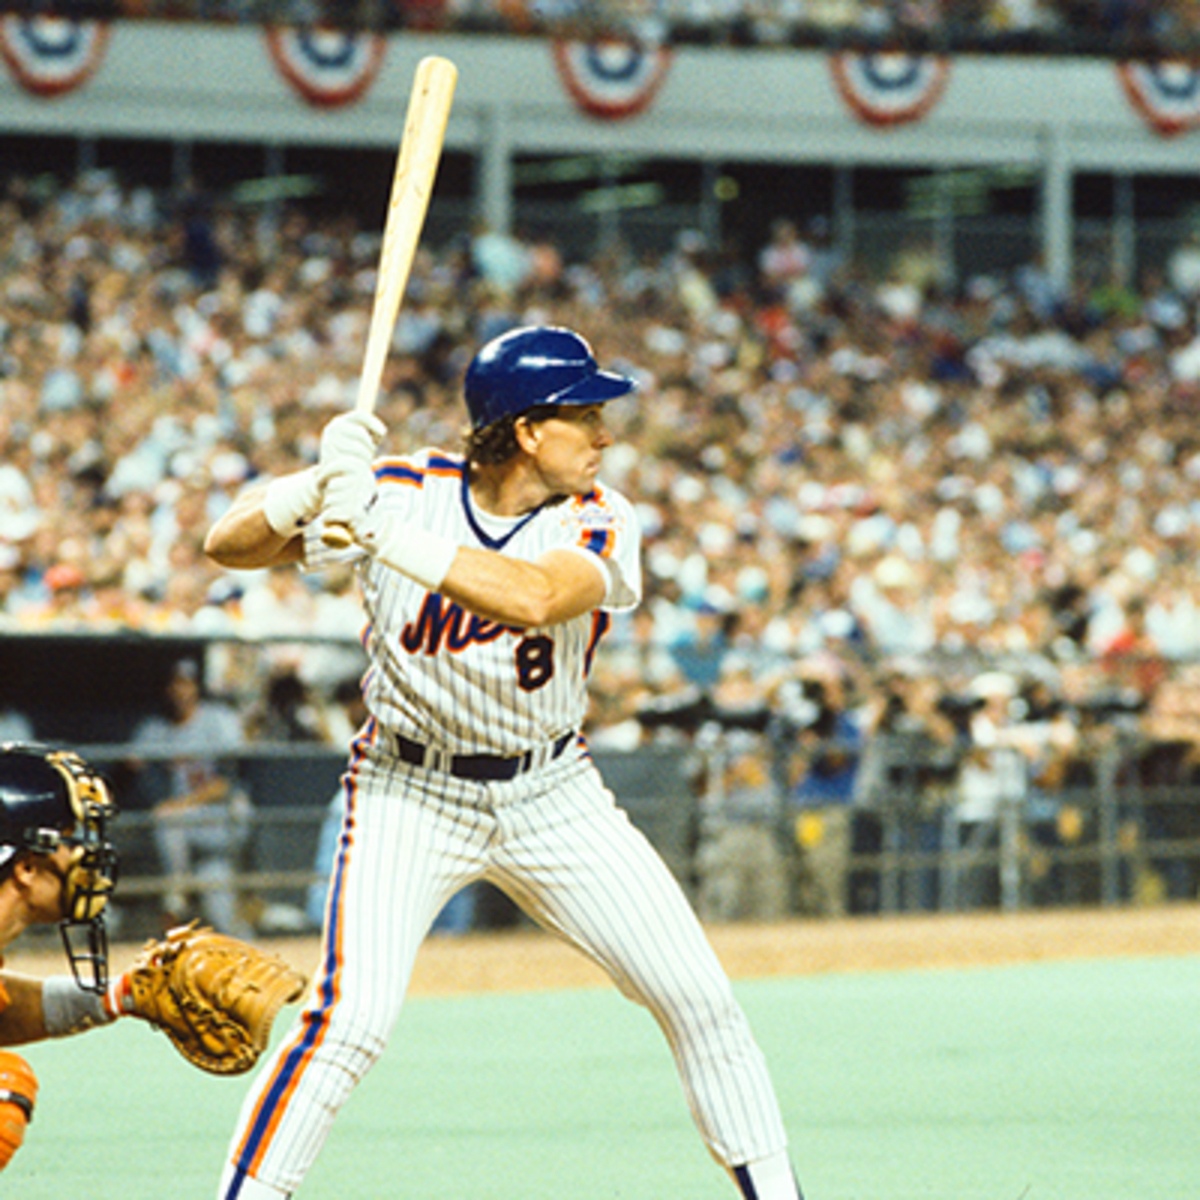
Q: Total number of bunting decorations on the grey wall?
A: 5